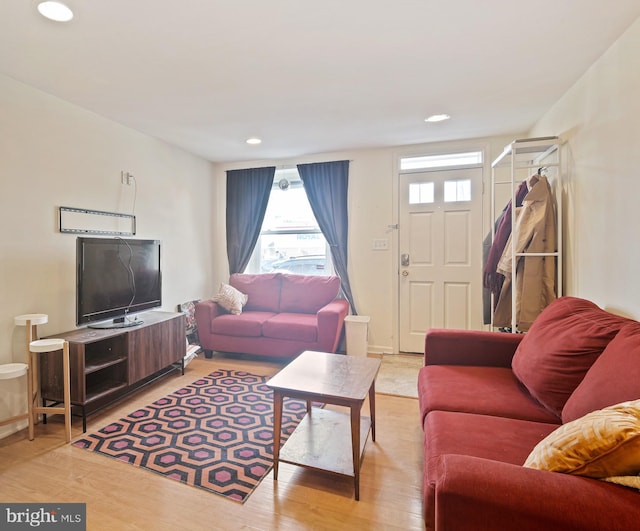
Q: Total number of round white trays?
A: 3